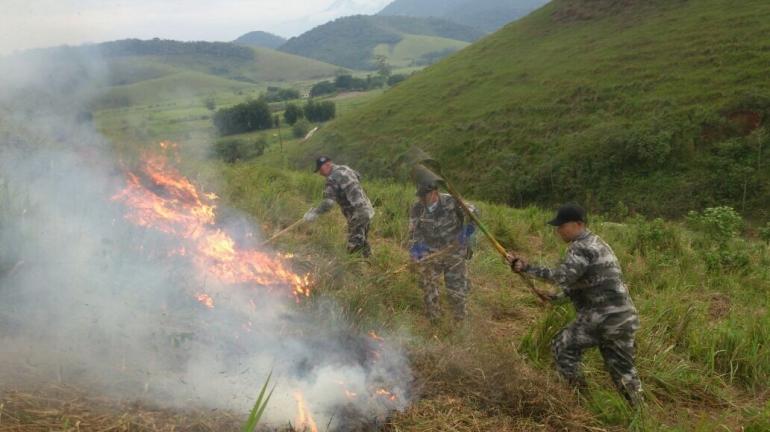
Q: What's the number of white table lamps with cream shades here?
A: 0